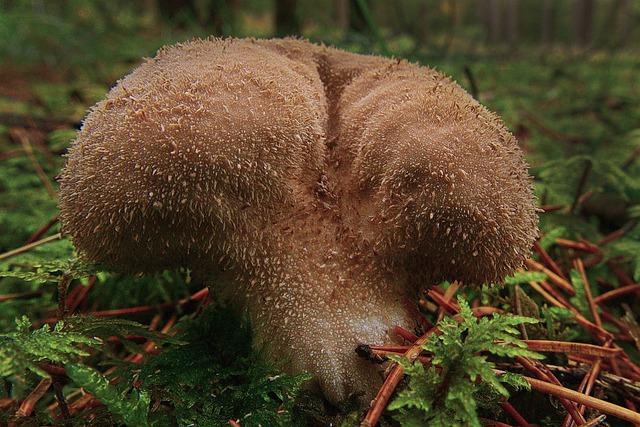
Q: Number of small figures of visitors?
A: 0